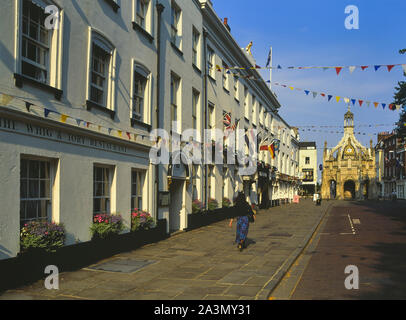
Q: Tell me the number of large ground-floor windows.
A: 3